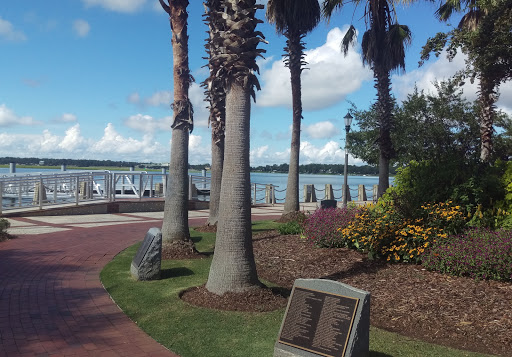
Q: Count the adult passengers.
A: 0